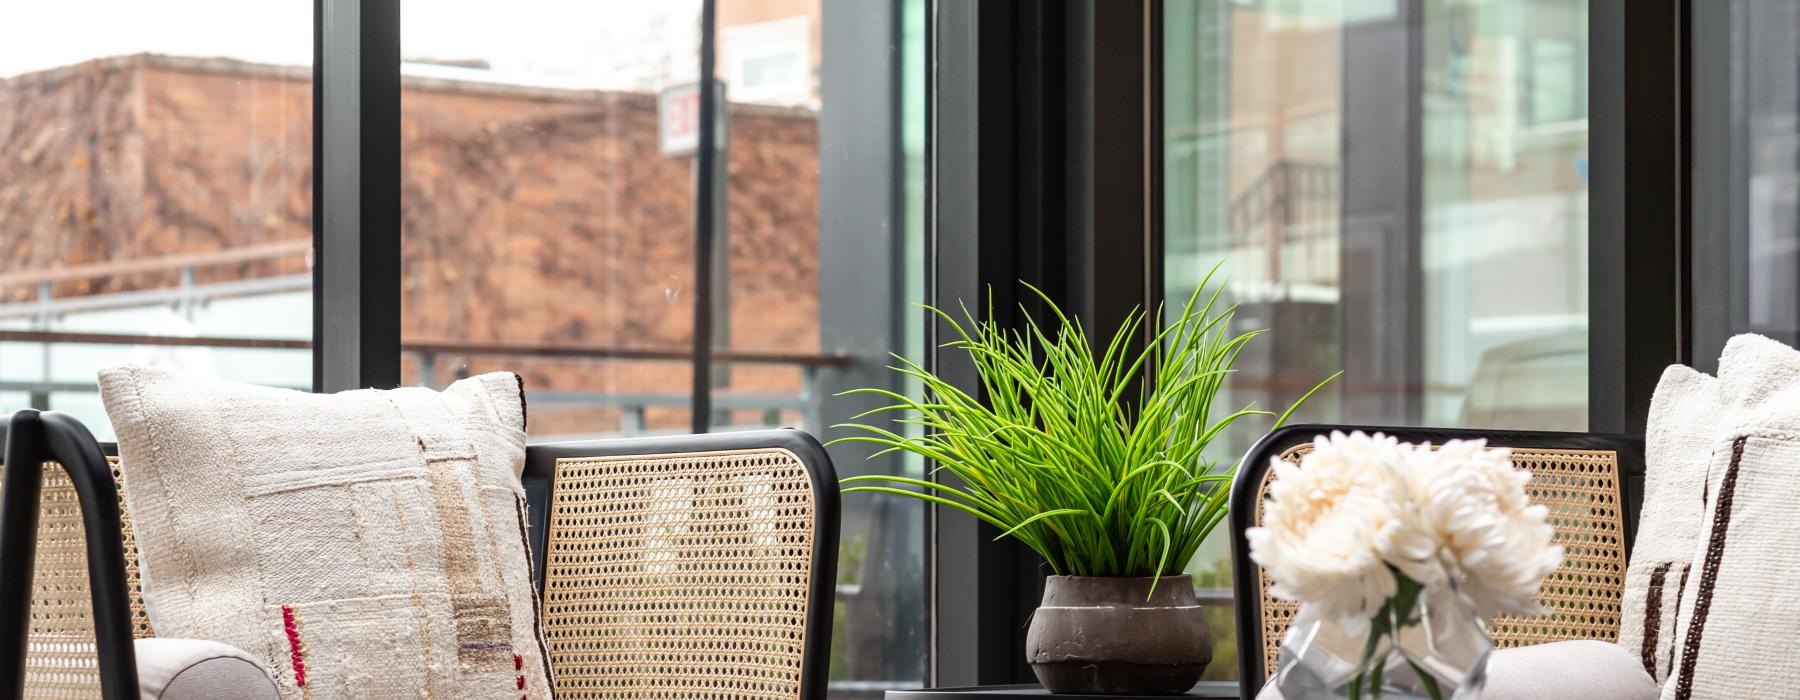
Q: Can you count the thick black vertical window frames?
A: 3